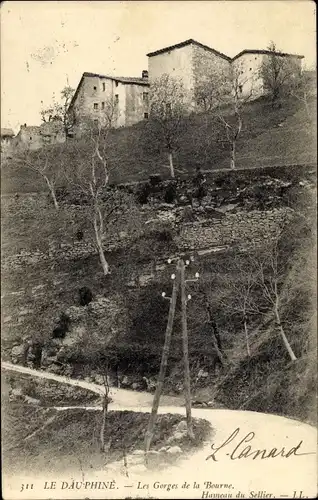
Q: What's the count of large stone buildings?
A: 3